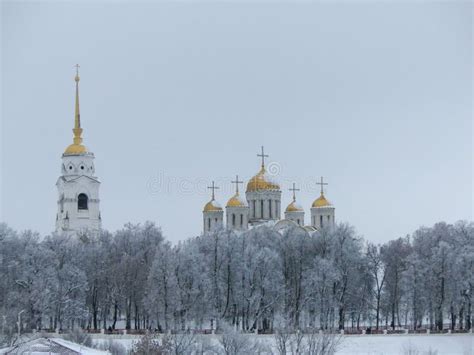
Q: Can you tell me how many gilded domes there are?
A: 6